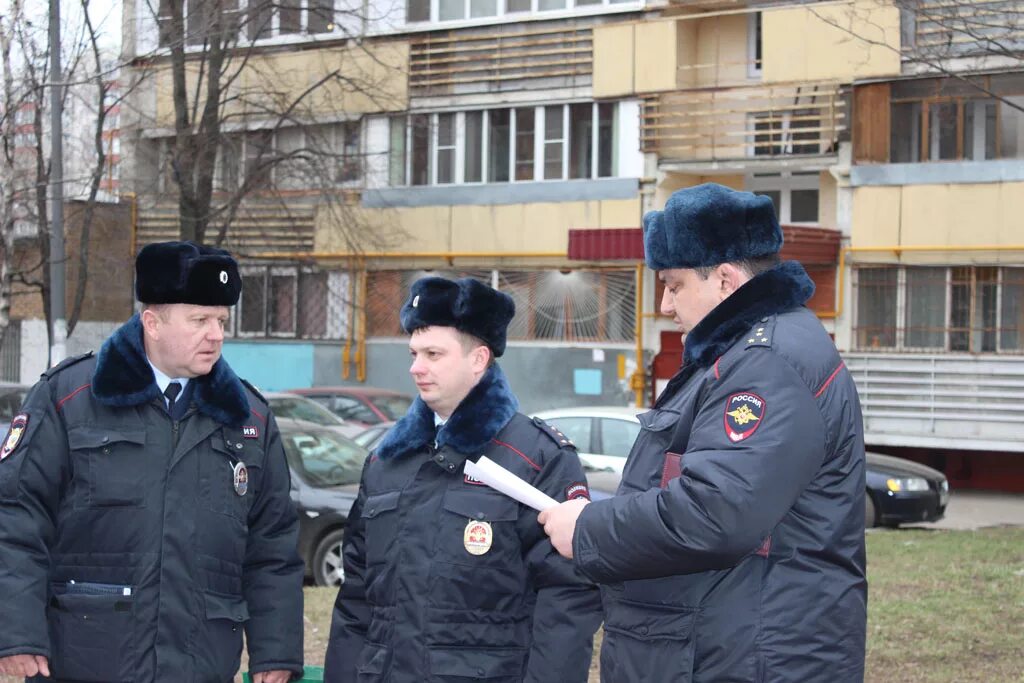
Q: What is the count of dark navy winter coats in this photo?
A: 3